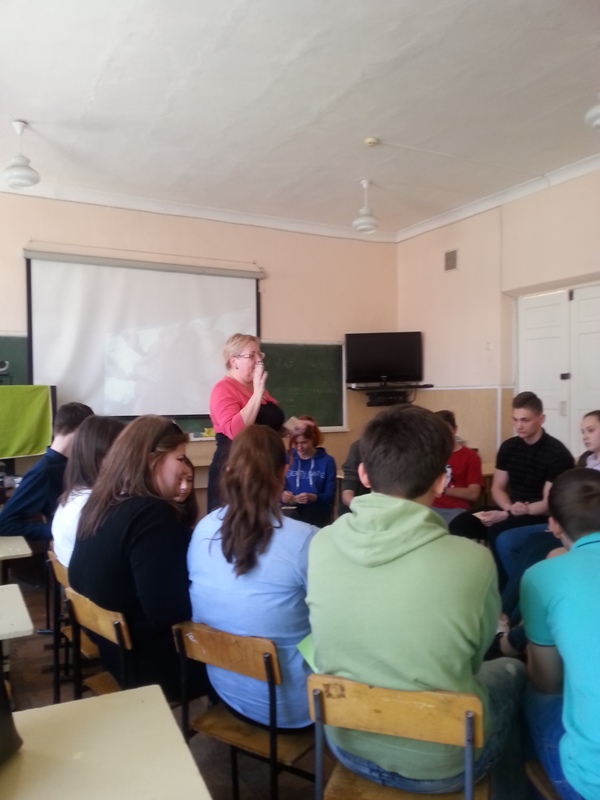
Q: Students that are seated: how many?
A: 12